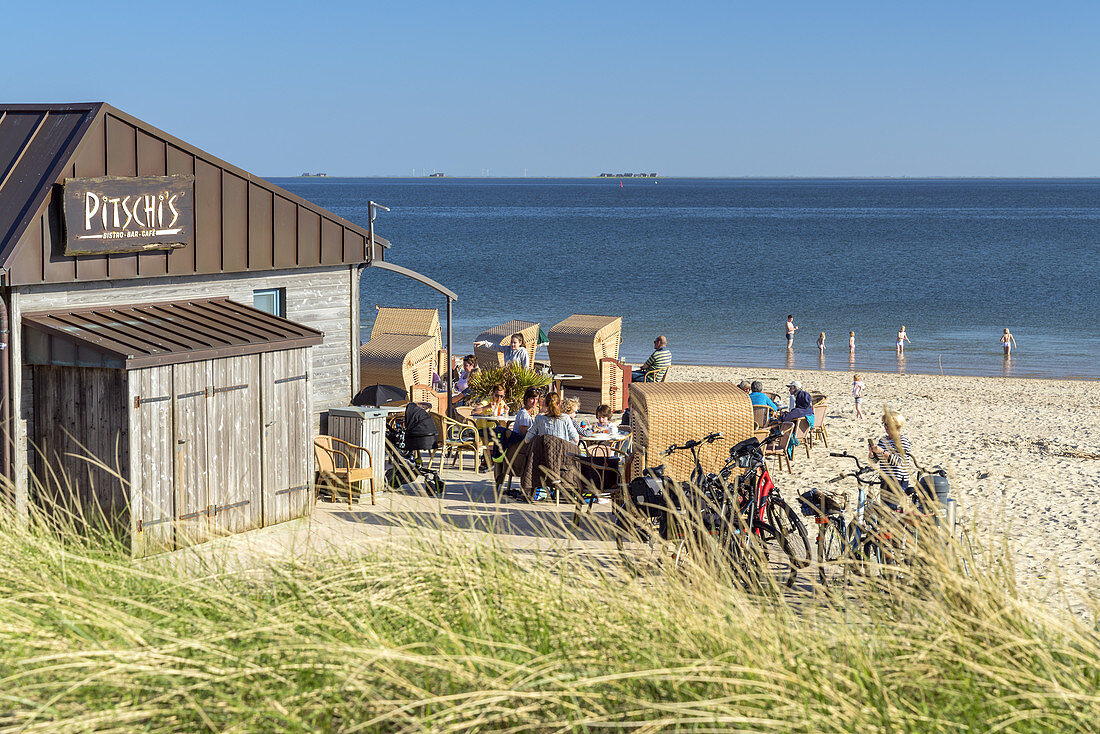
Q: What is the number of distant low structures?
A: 3